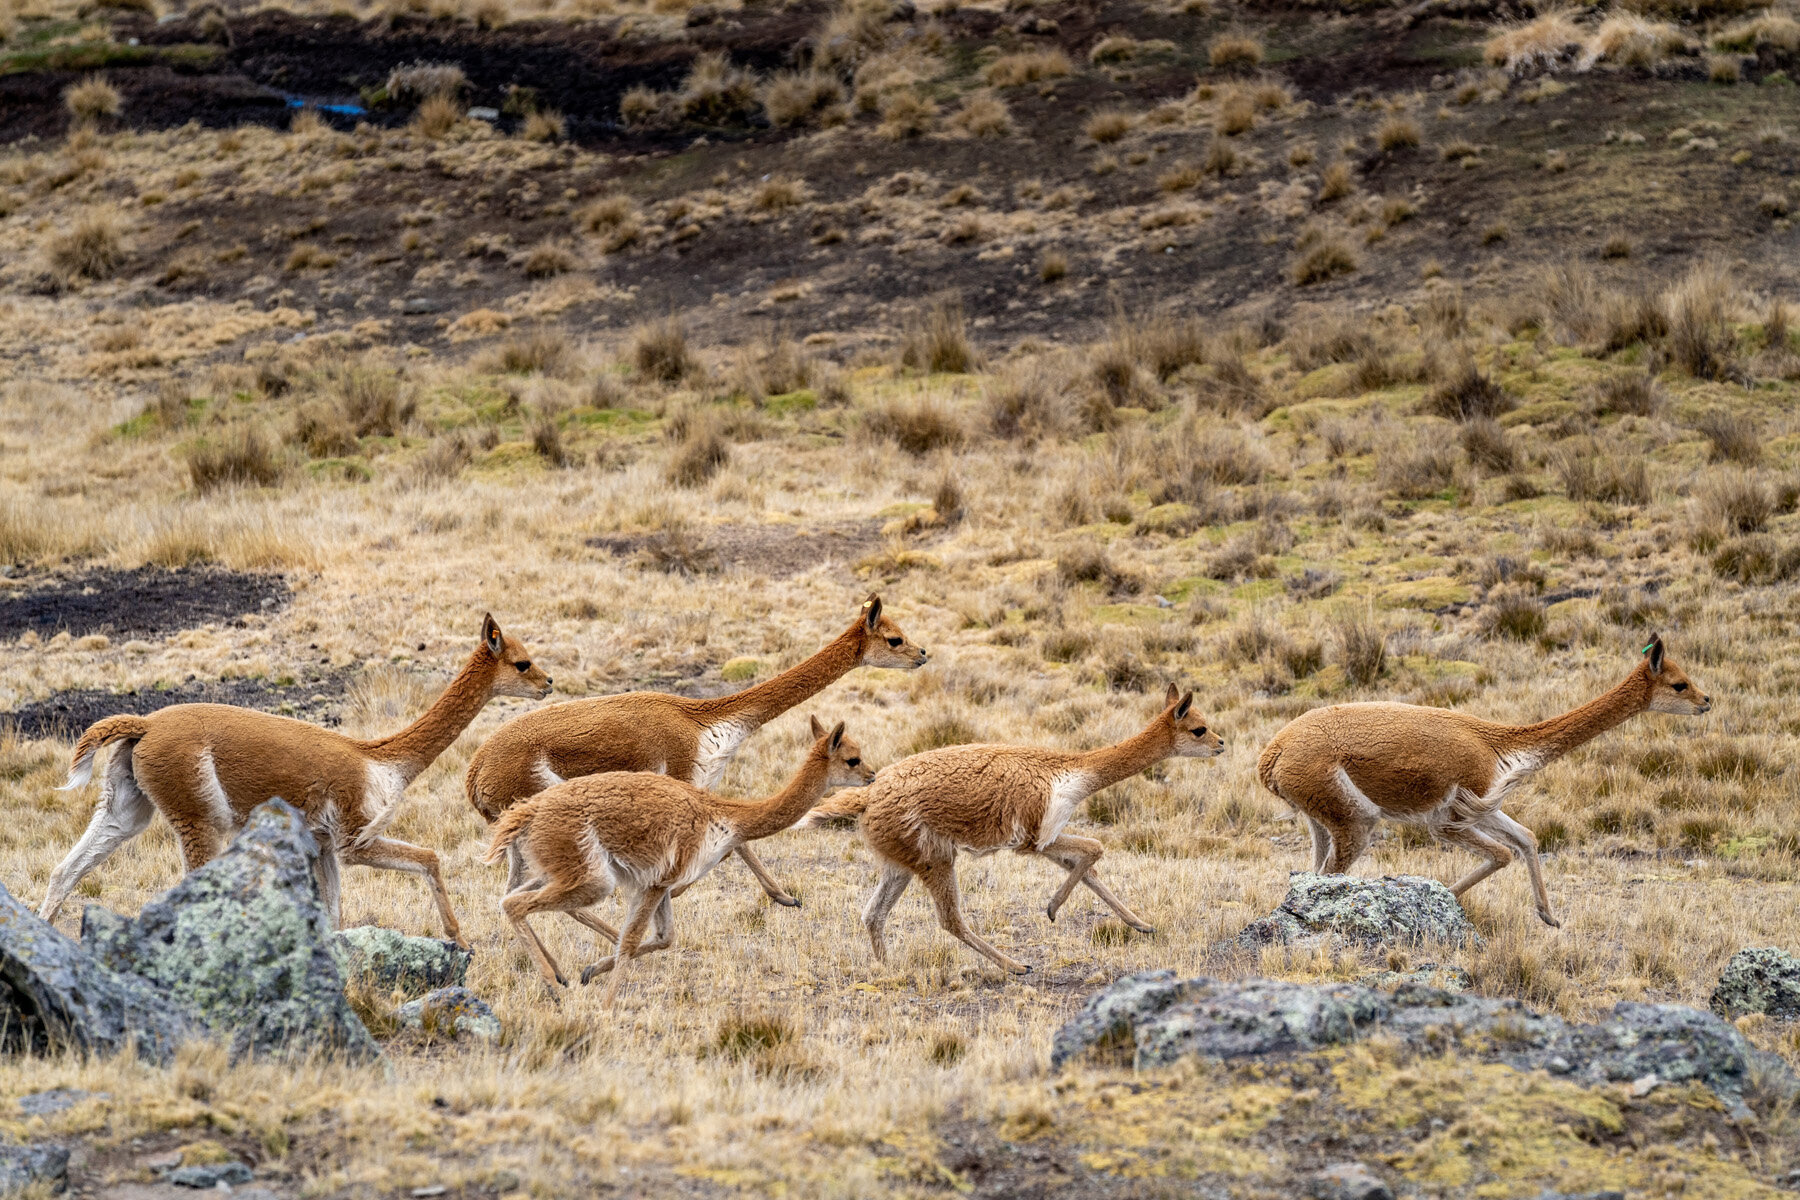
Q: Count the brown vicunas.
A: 5